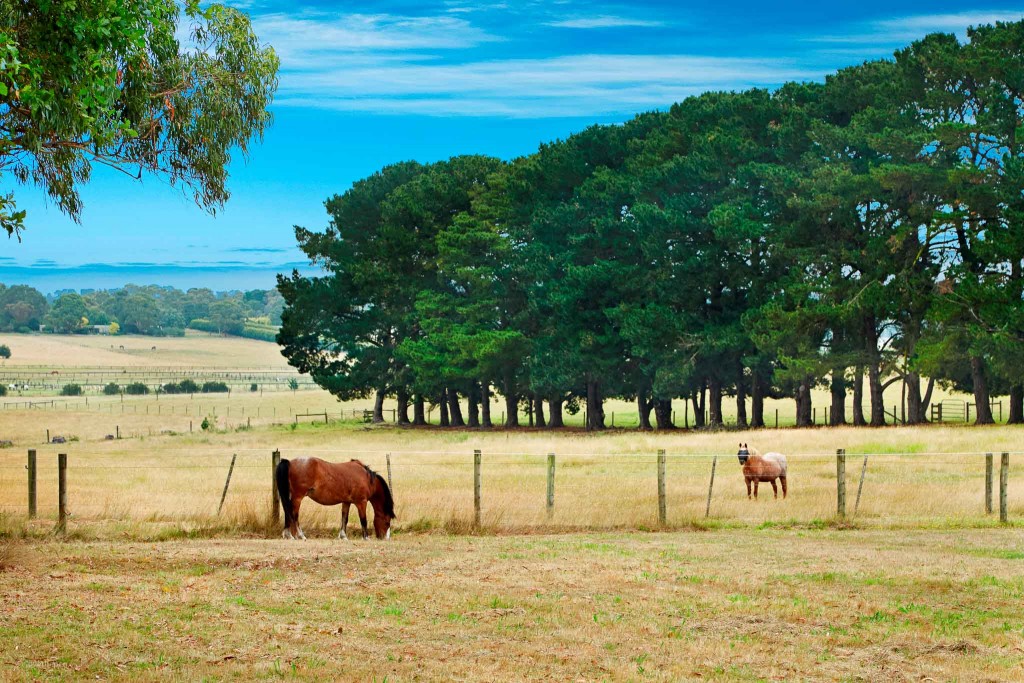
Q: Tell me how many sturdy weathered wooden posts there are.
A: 9